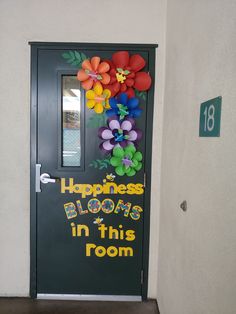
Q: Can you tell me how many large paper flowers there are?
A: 6